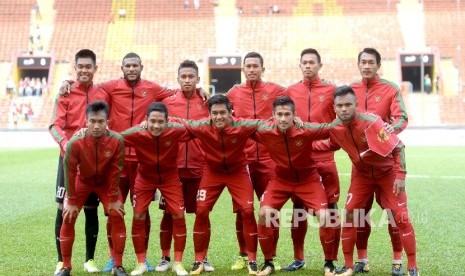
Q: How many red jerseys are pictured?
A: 11